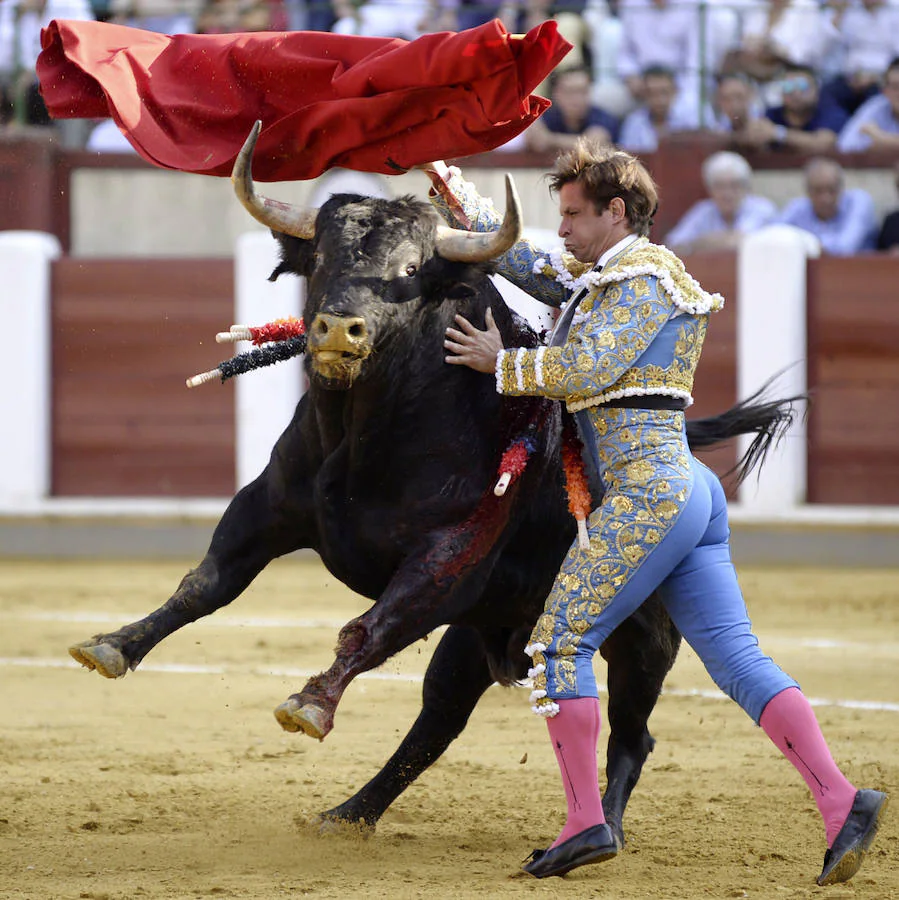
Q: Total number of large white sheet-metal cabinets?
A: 0